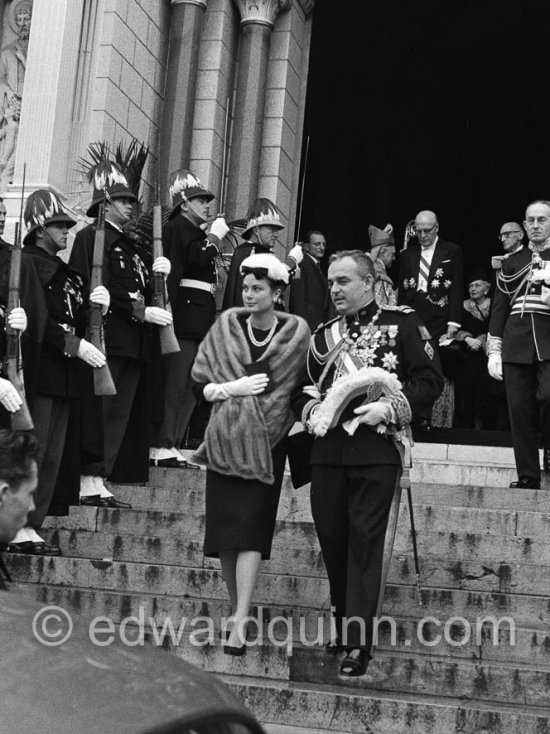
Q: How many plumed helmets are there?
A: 4